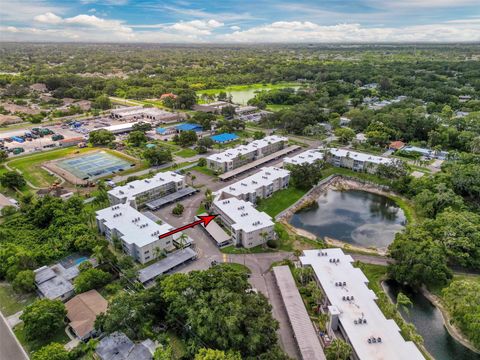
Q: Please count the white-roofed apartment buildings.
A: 8